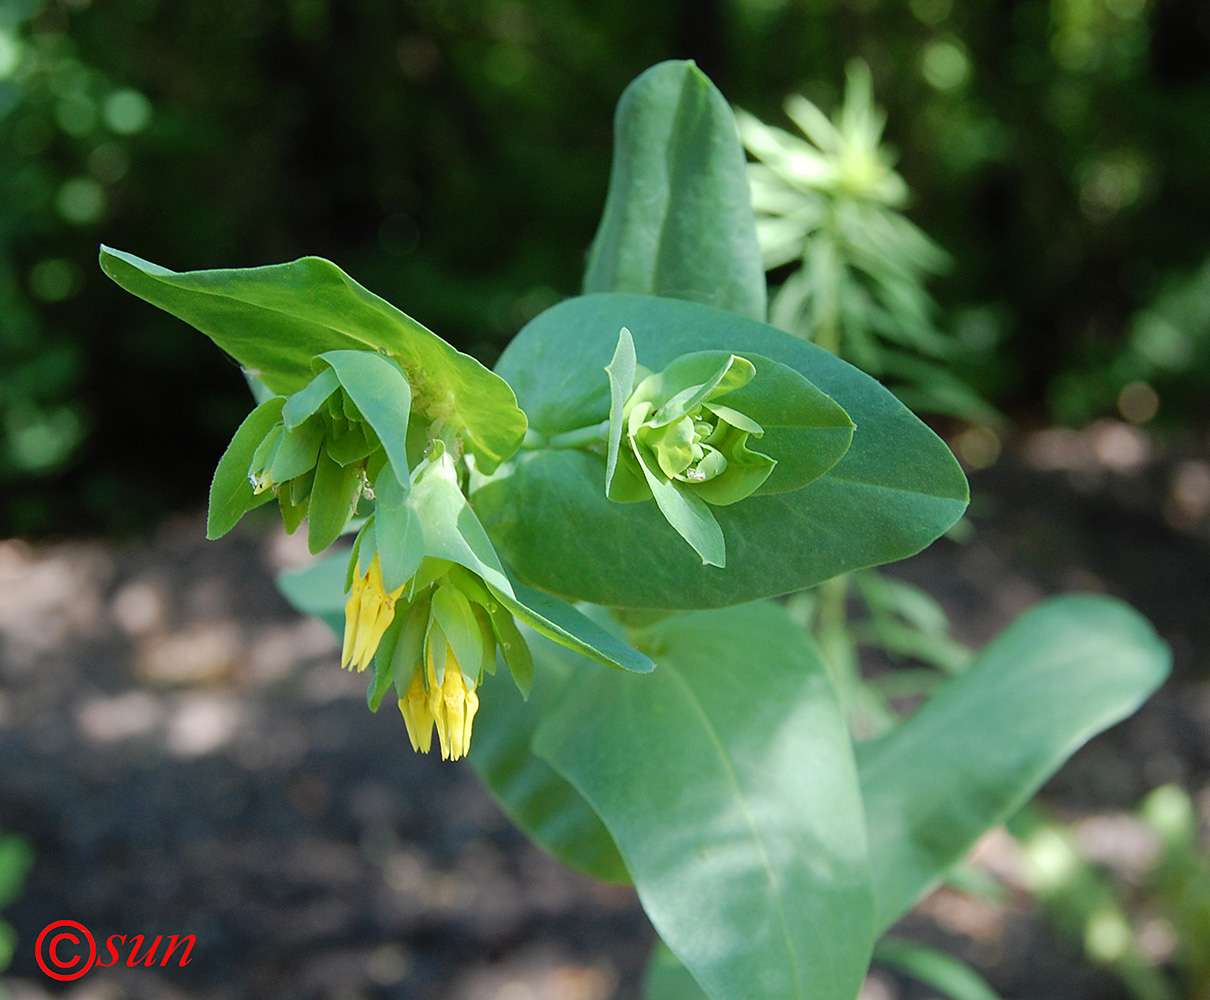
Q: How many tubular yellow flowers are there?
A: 3